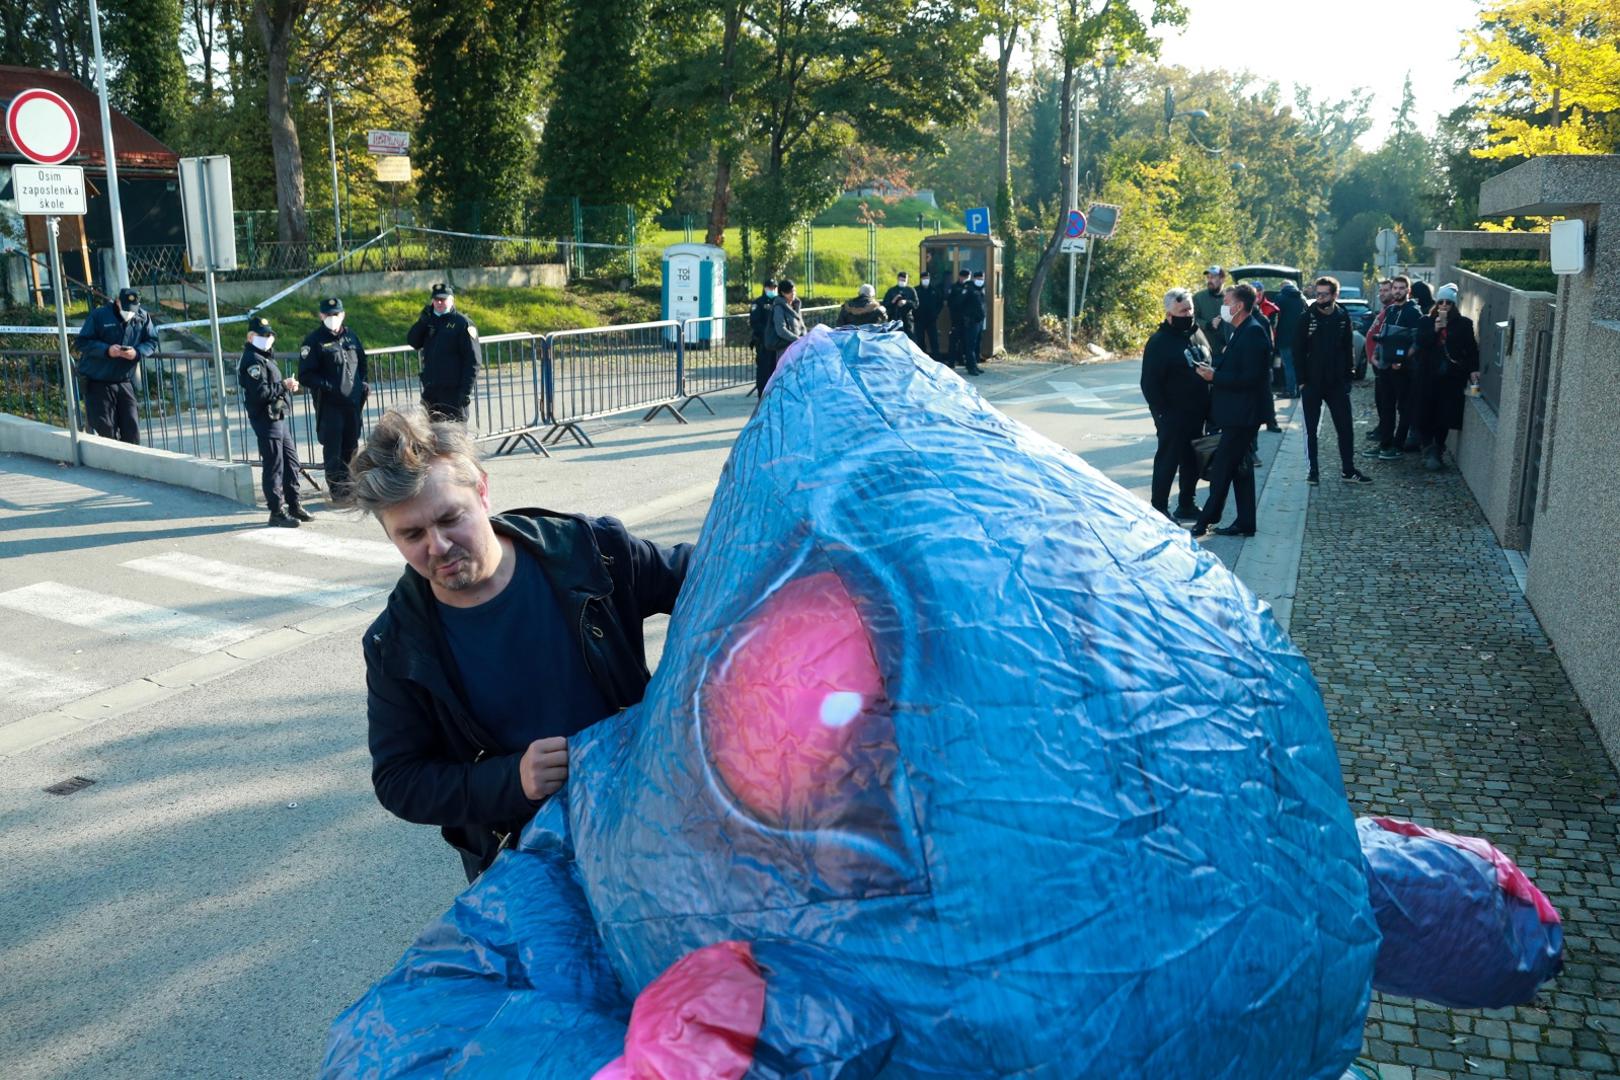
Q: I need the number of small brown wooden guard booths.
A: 1